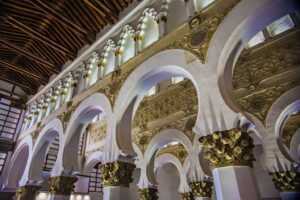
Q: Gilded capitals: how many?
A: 8